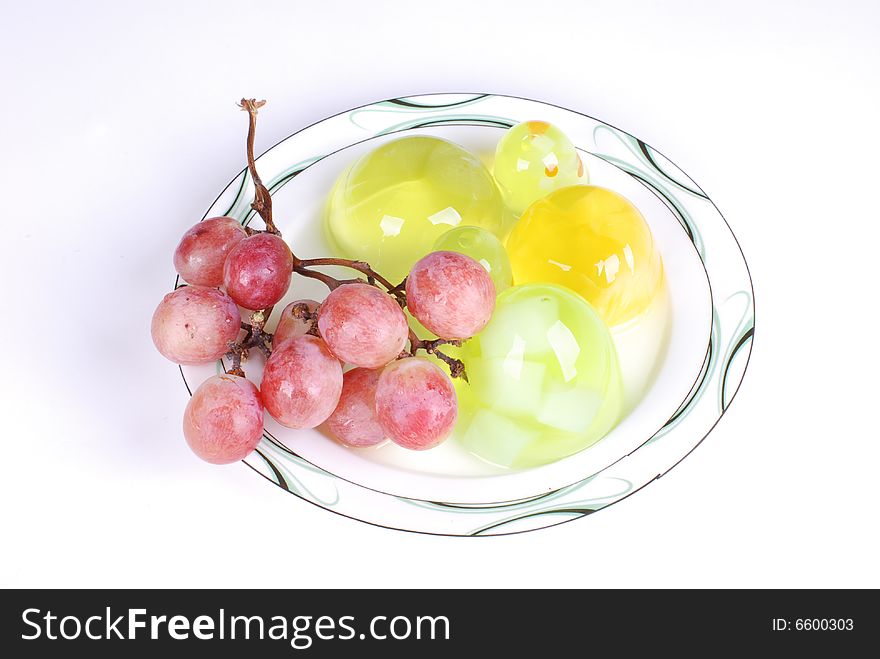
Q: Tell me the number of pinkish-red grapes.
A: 10